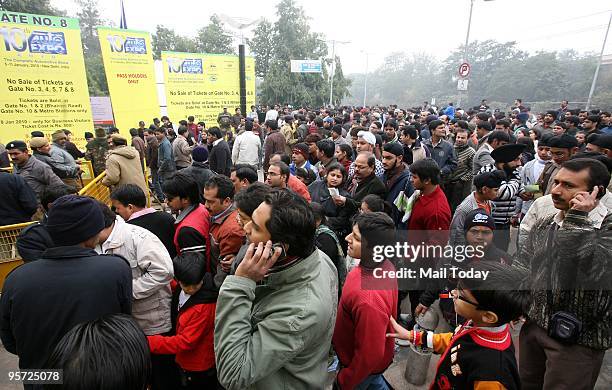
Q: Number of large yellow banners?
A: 3